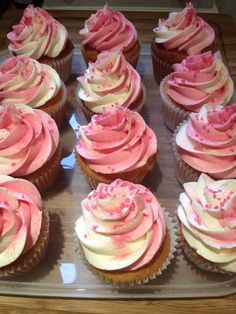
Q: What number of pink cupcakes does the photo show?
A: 12